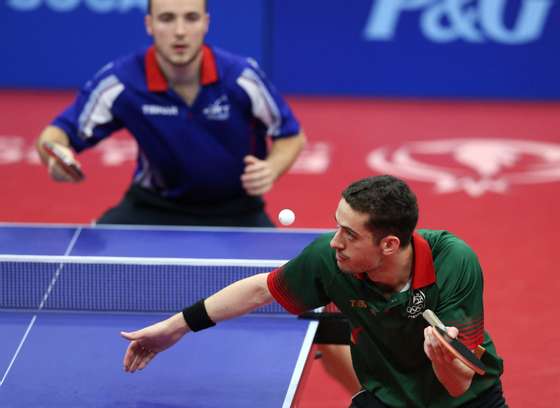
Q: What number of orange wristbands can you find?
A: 0